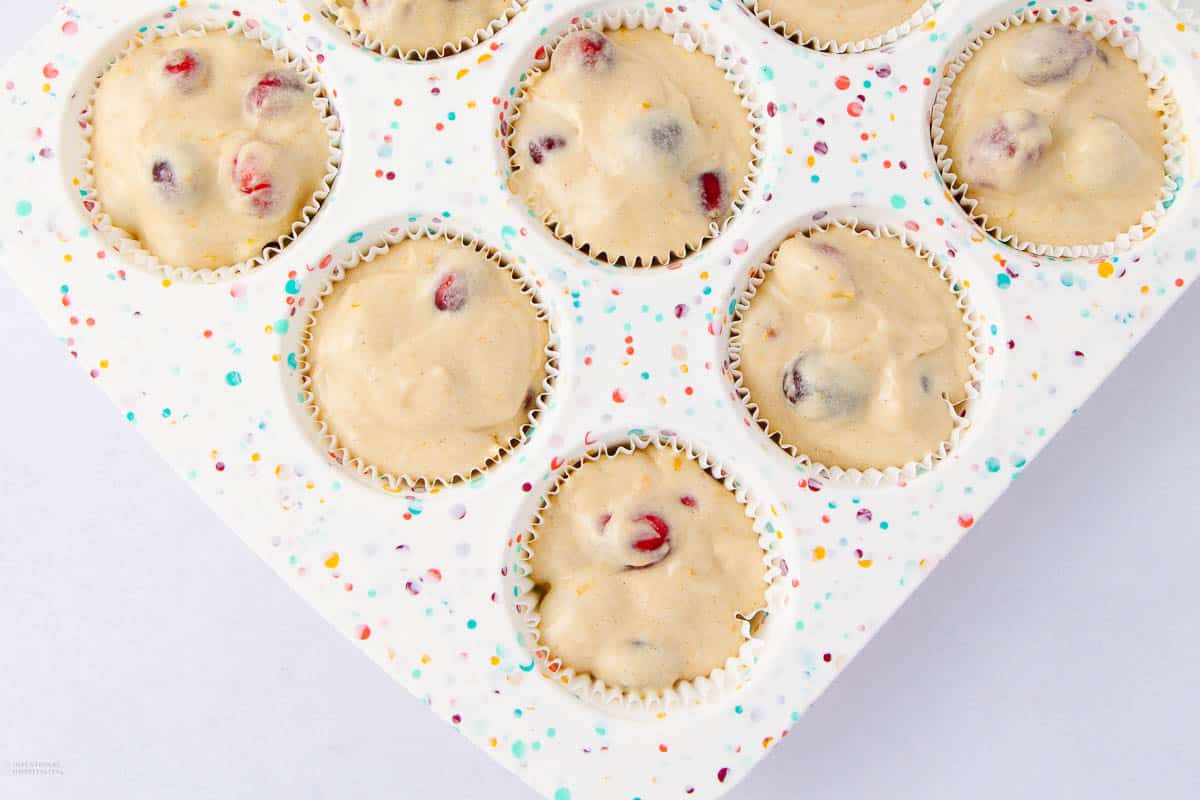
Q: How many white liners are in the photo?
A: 8